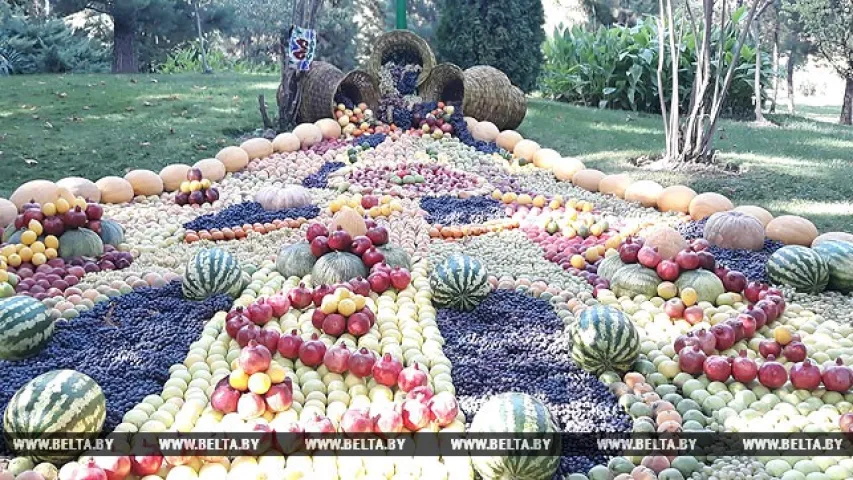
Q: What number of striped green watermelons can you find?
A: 8